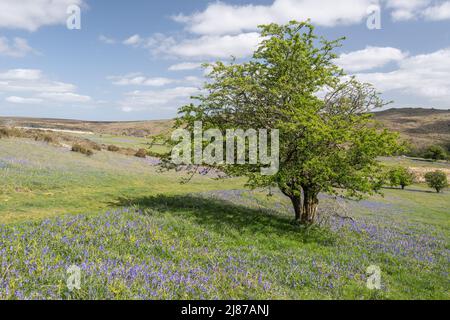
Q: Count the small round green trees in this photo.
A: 2